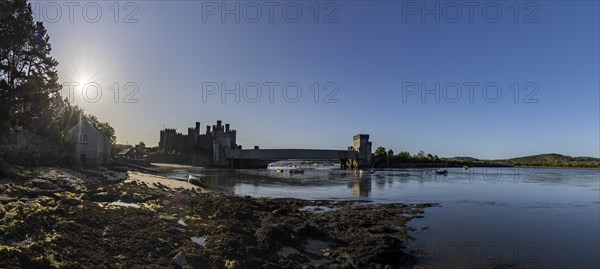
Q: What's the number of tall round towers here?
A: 4